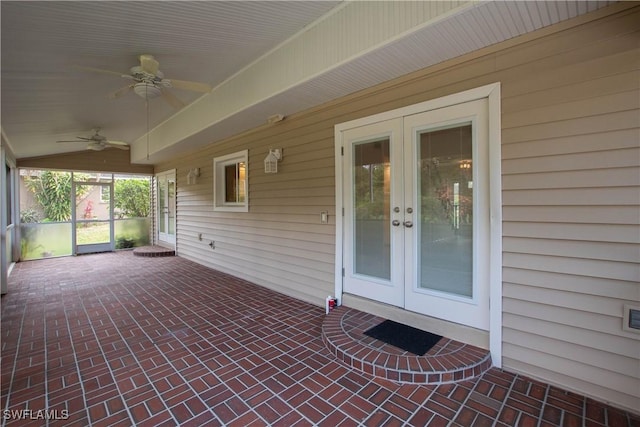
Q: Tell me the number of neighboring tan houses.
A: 1